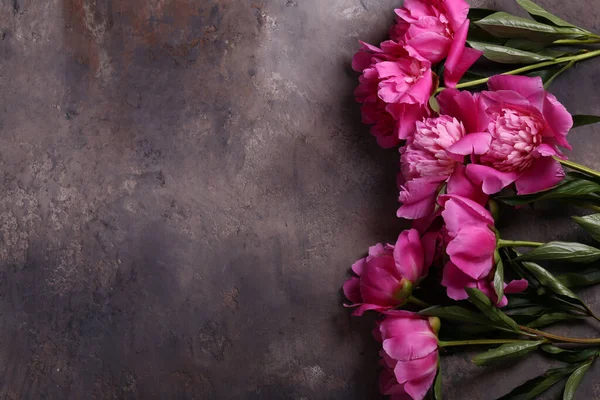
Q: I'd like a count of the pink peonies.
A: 7